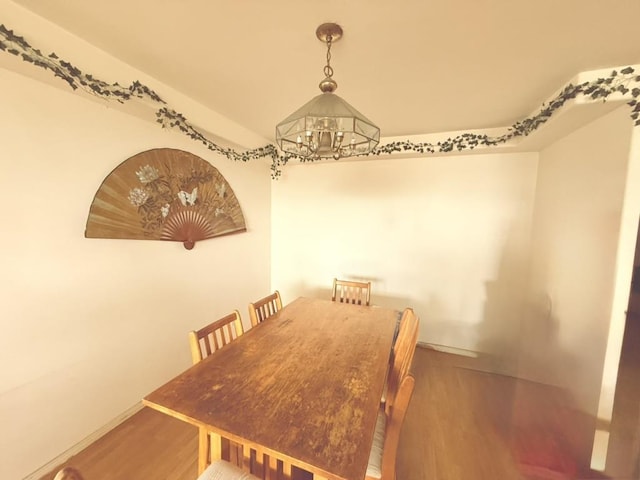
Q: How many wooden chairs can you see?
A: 6